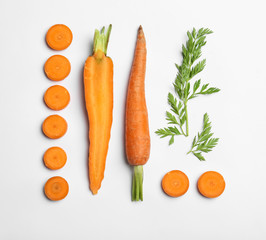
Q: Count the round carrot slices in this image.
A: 8